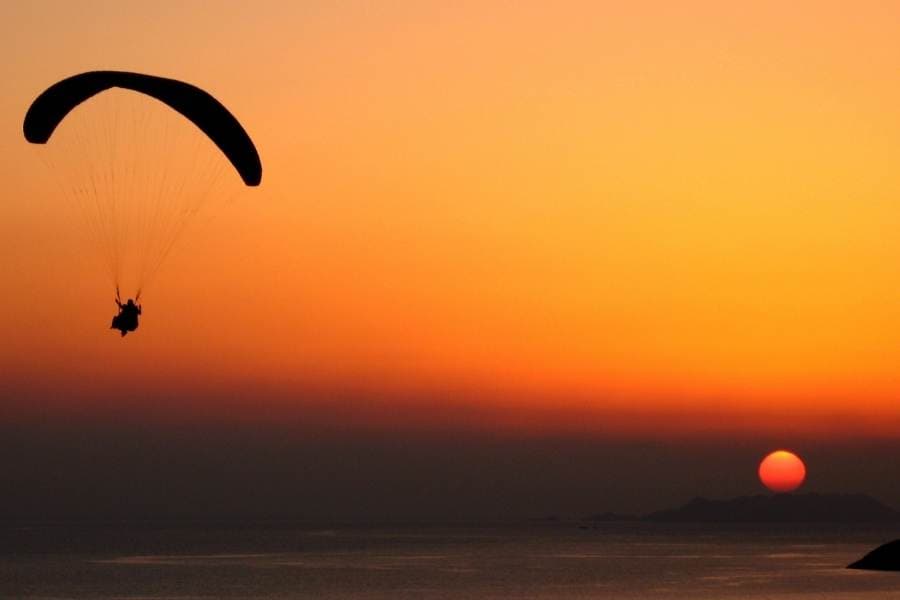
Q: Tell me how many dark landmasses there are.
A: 2